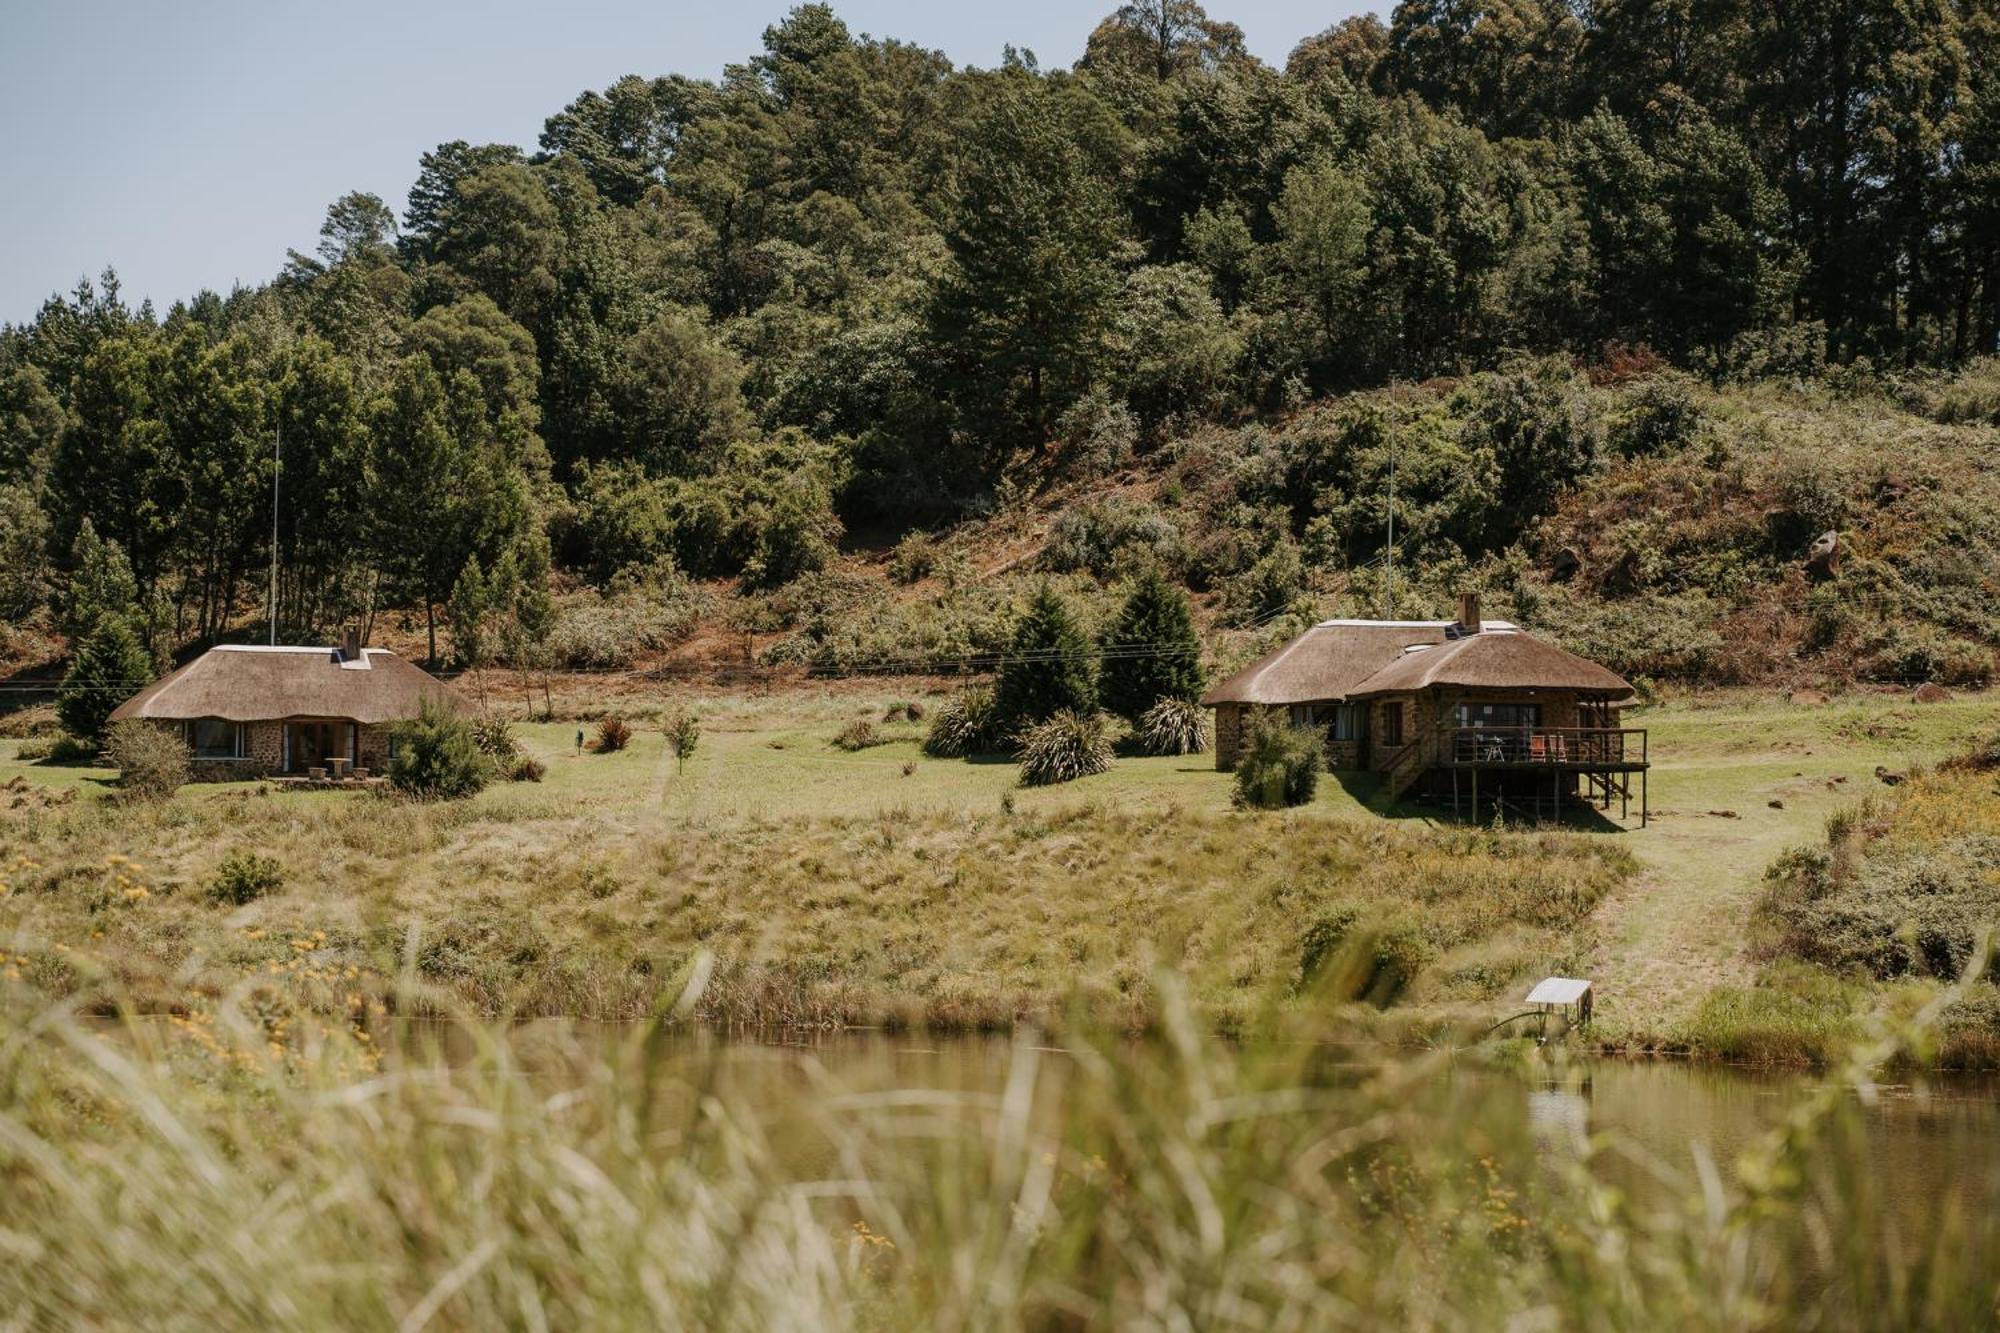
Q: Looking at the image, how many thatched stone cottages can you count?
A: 2